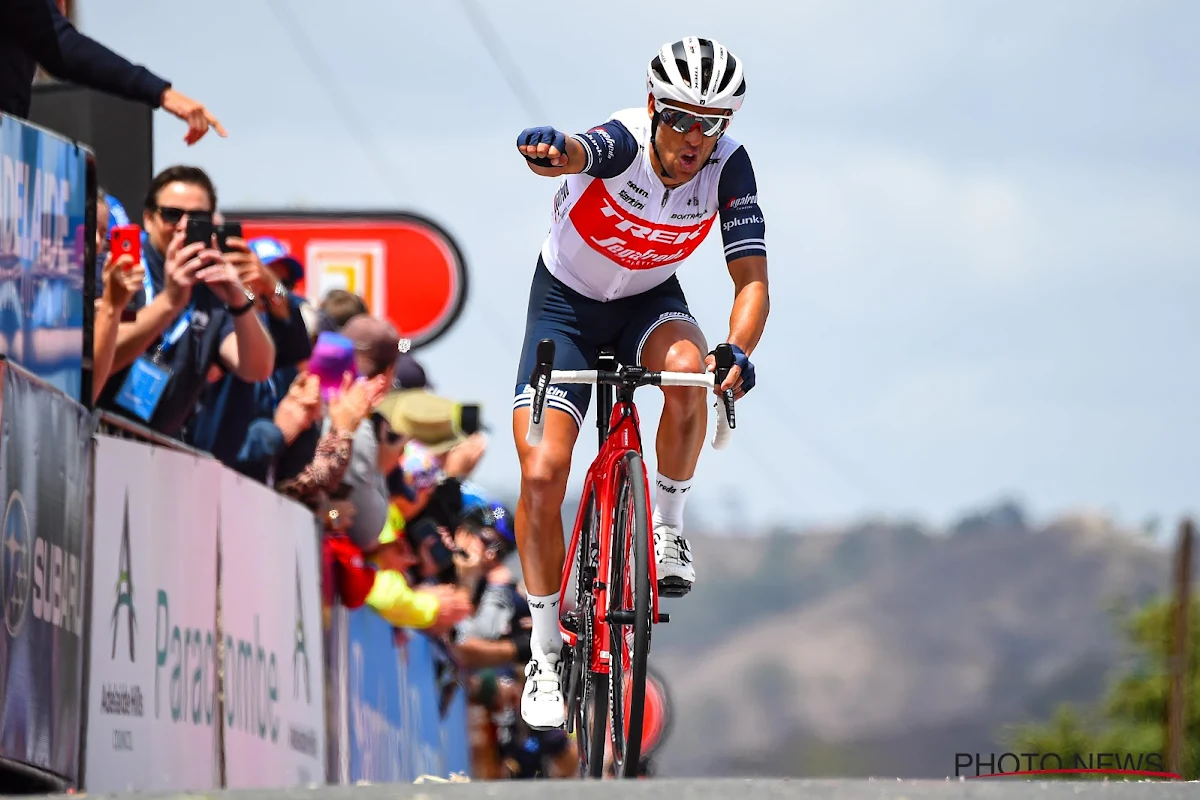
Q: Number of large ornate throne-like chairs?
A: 0